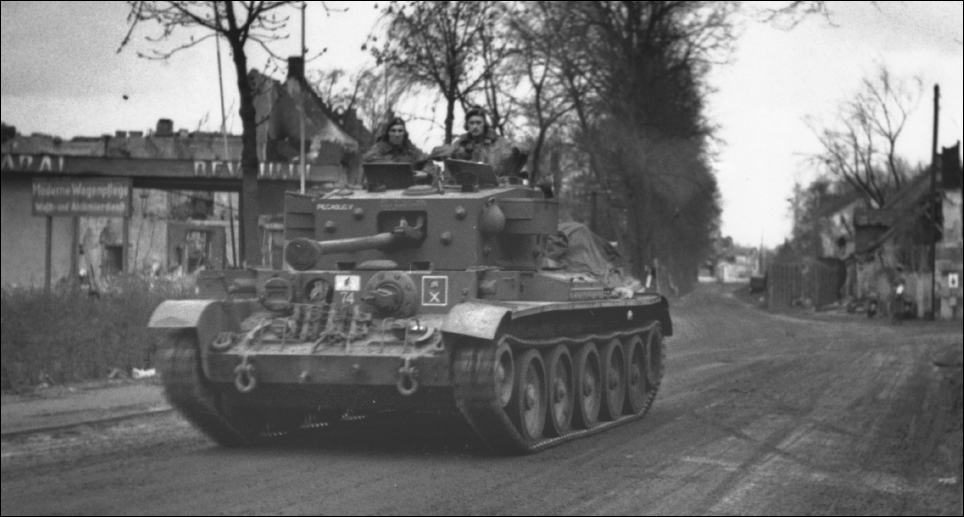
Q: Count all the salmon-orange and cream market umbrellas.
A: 0